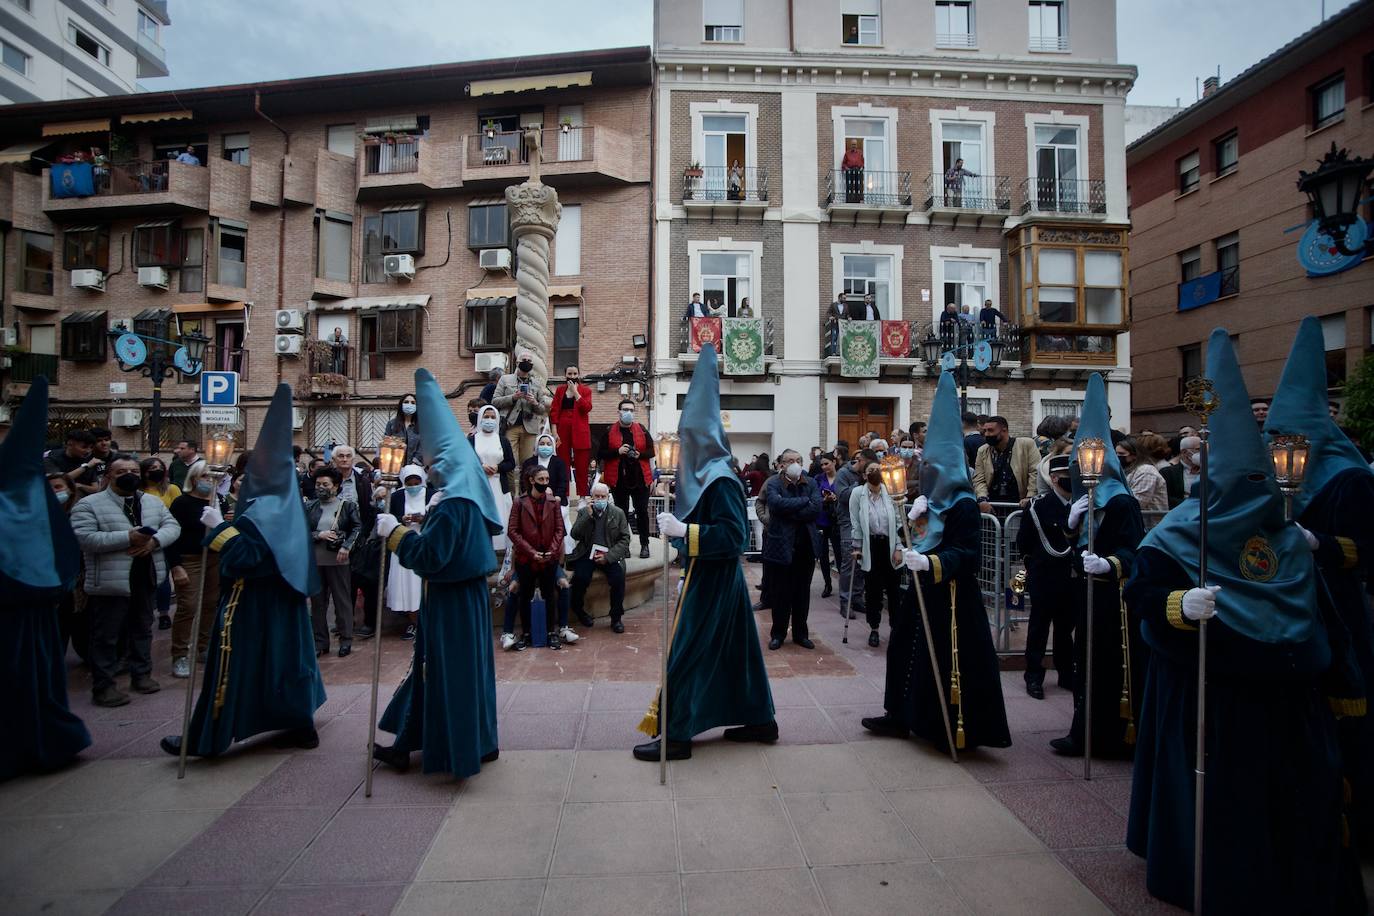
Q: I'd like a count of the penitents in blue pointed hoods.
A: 8